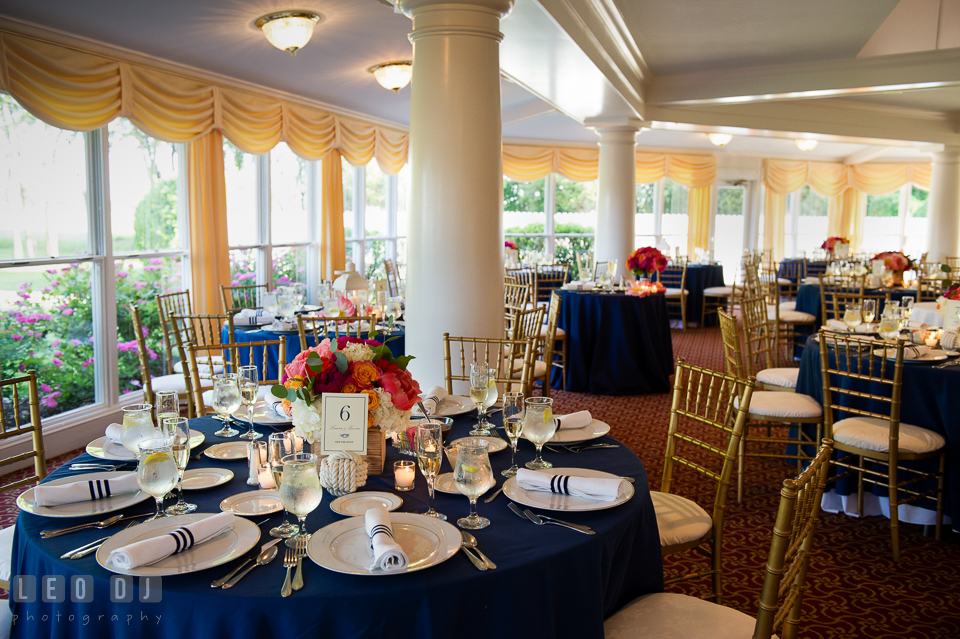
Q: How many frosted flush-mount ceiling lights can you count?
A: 4